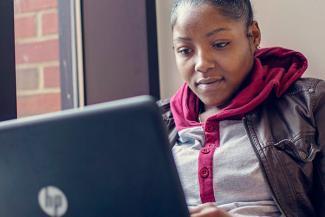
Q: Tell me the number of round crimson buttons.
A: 3